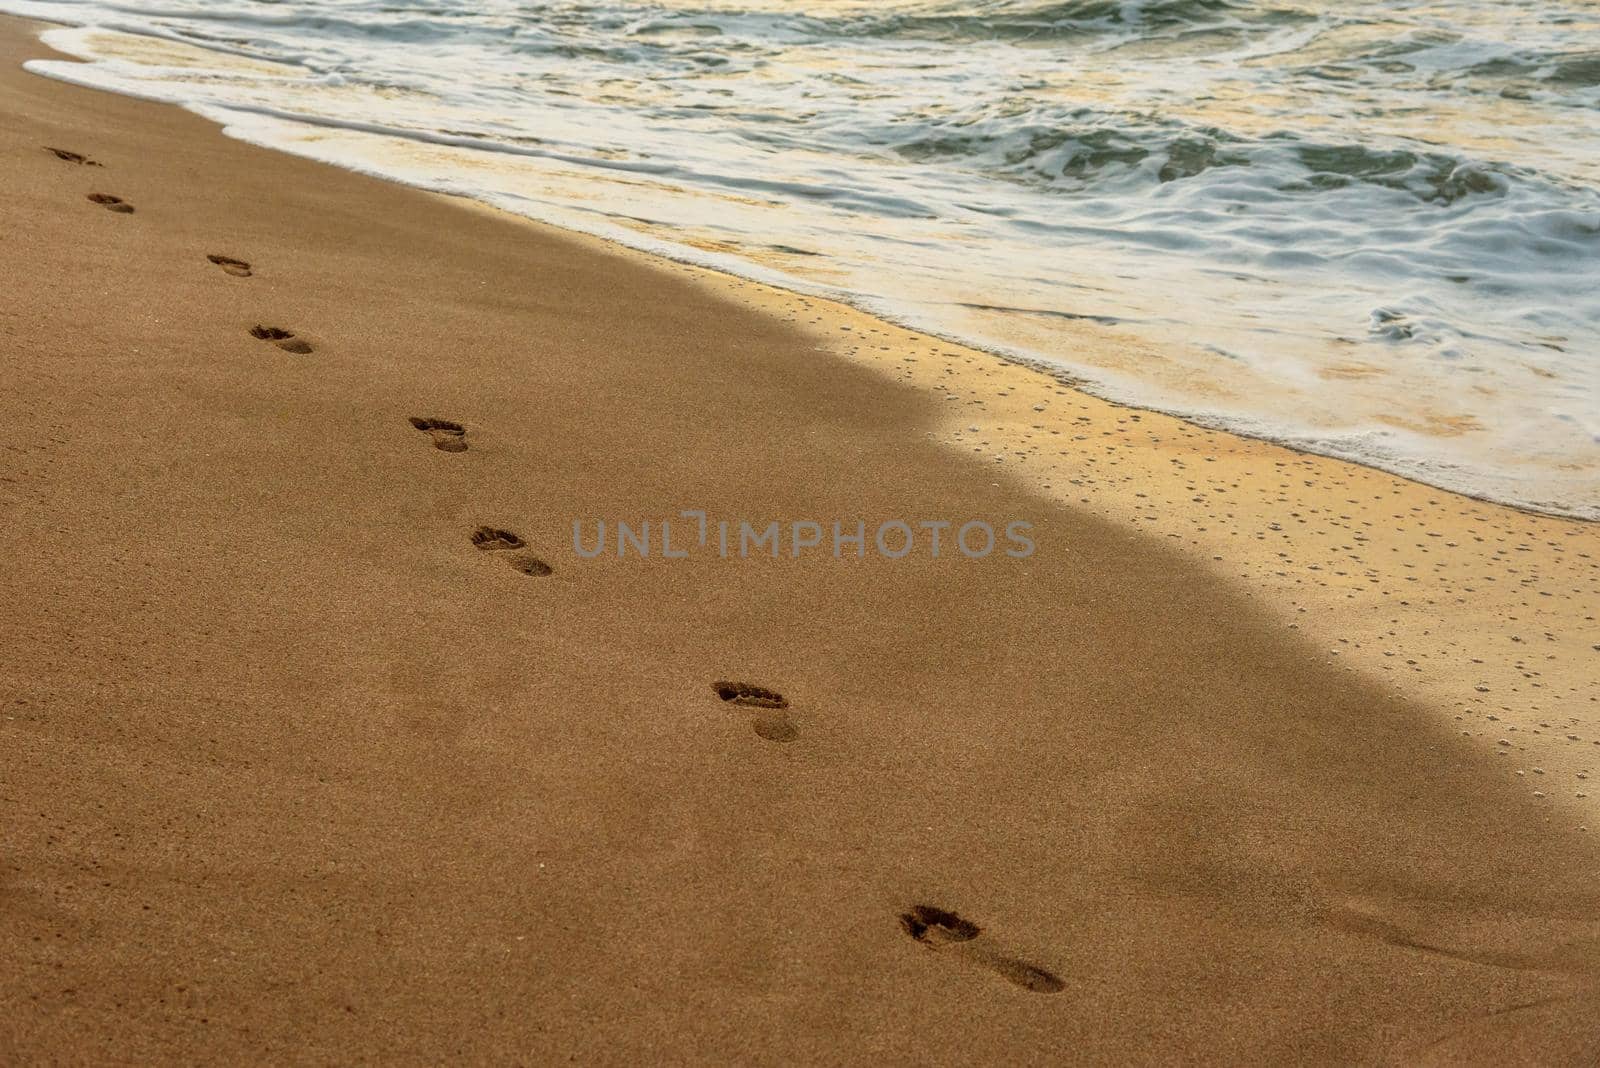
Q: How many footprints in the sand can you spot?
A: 8